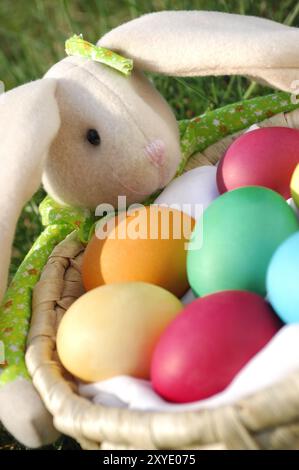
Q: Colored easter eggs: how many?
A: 7